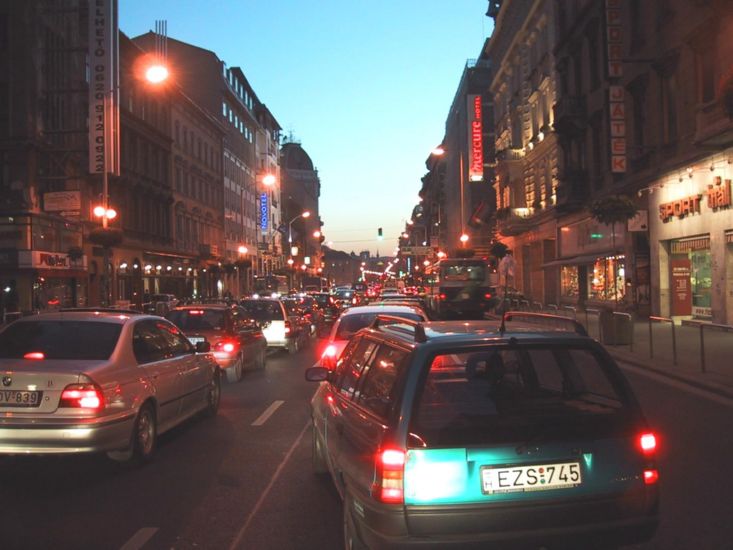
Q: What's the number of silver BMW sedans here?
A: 1